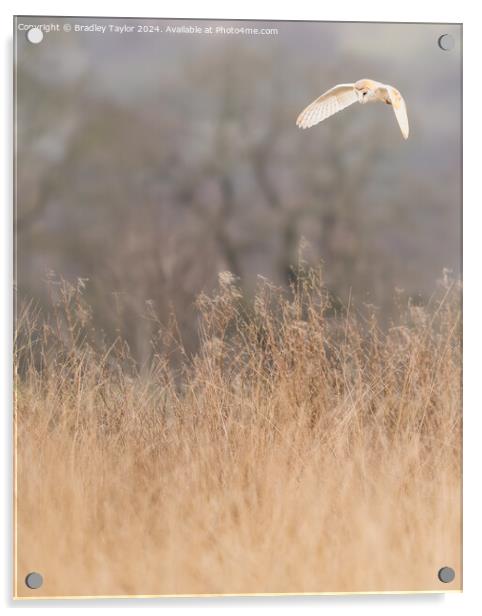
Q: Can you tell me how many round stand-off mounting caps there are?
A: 4